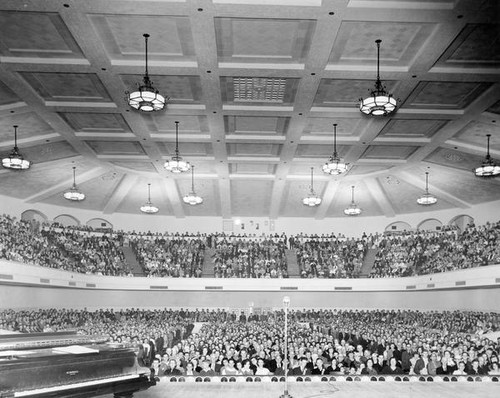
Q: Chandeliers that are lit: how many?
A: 12